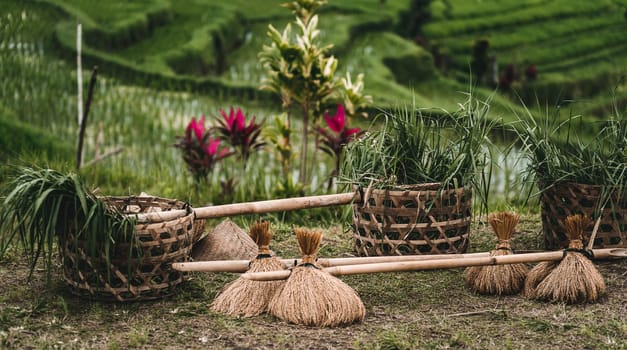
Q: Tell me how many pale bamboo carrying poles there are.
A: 3